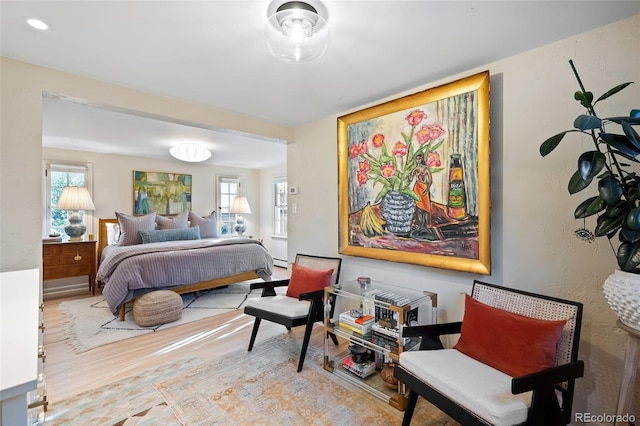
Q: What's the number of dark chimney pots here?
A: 0